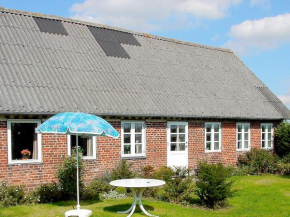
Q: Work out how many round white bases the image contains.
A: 1